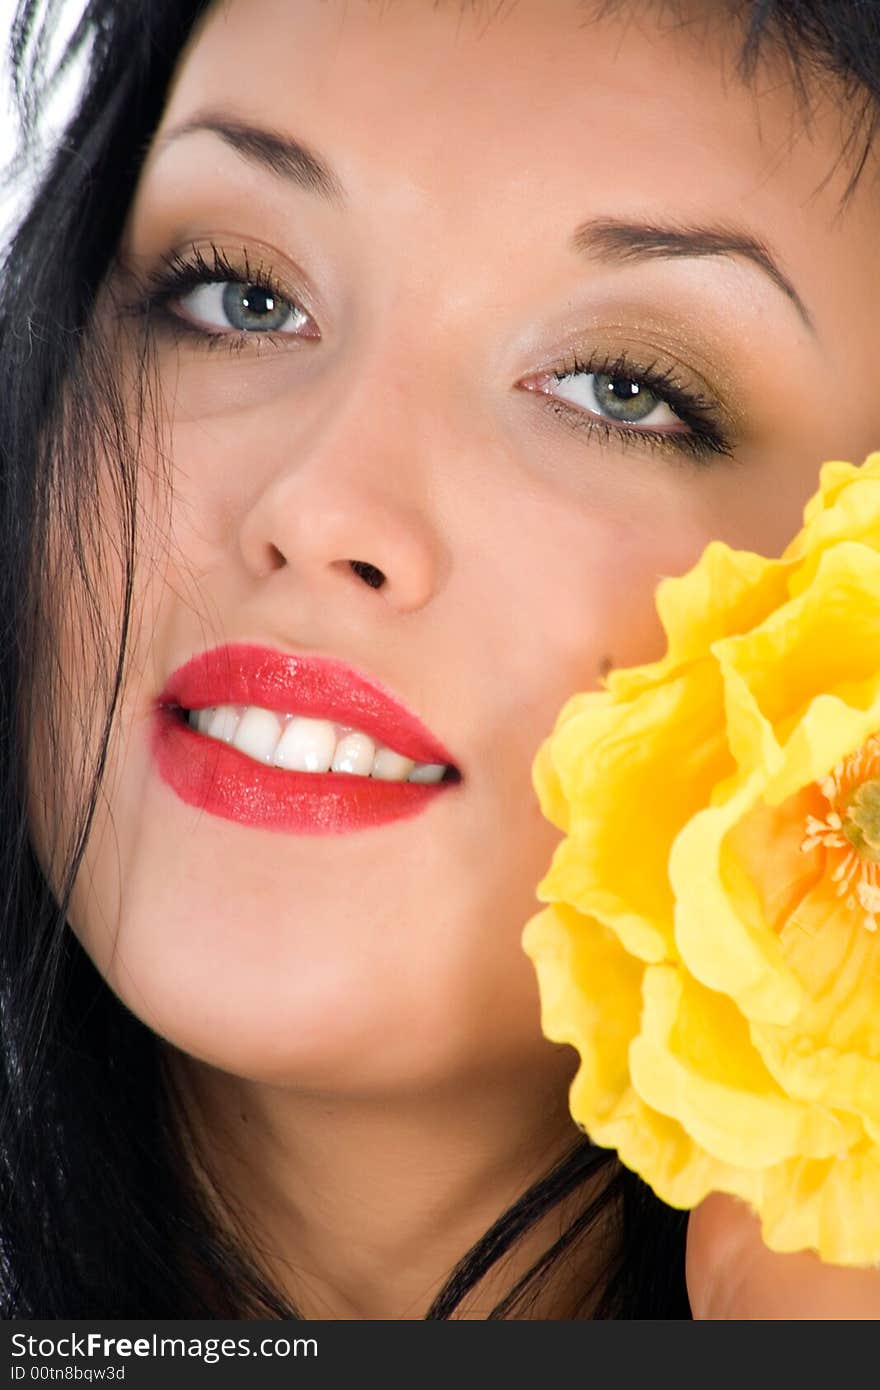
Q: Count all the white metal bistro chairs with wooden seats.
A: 0